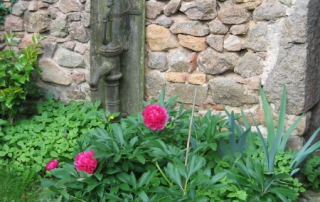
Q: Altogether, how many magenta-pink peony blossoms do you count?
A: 3